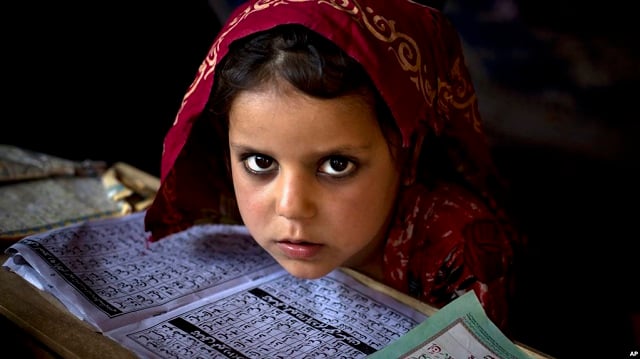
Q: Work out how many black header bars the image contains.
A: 3